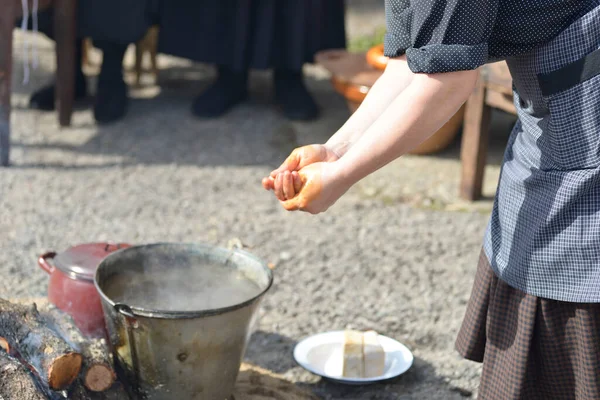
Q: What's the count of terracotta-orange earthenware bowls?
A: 2